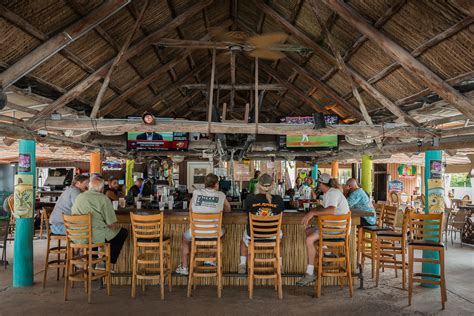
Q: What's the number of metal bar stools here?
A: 0